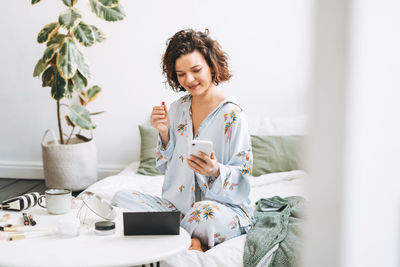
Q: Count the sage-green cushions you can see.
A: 2